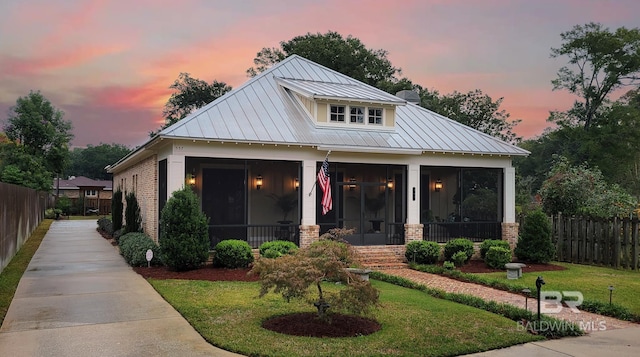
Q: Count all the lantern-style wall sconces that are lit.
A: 6